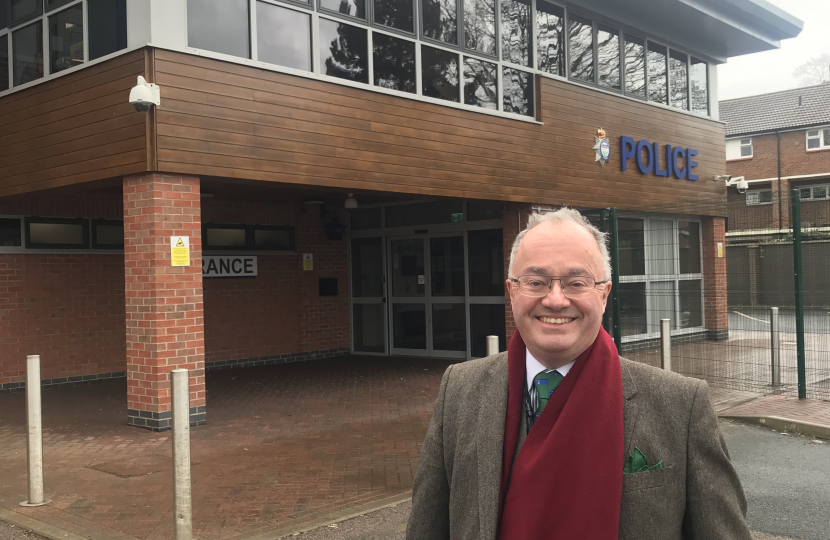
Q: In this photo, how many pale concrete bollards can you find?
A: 5